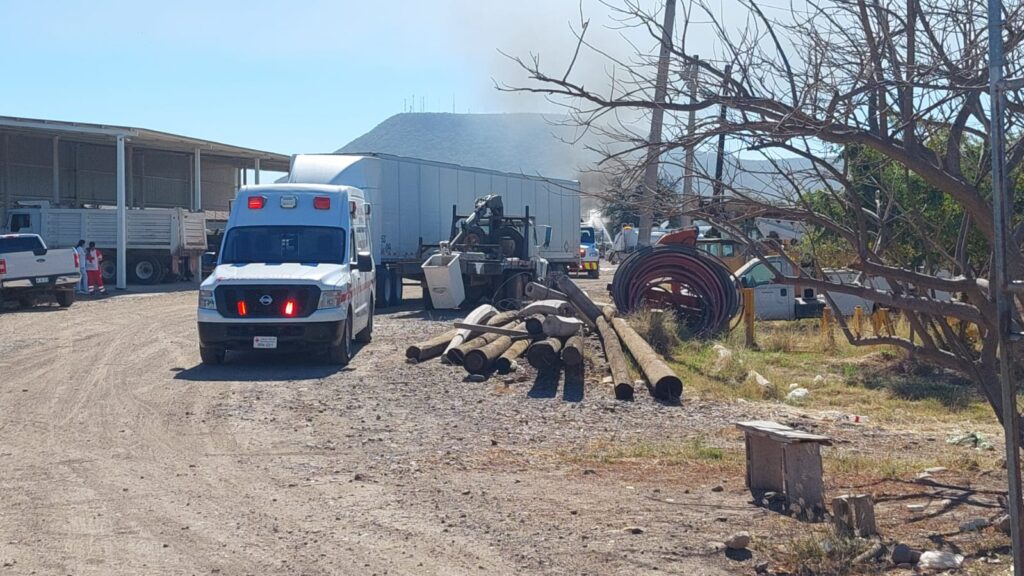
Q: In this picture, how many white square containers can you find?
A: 1